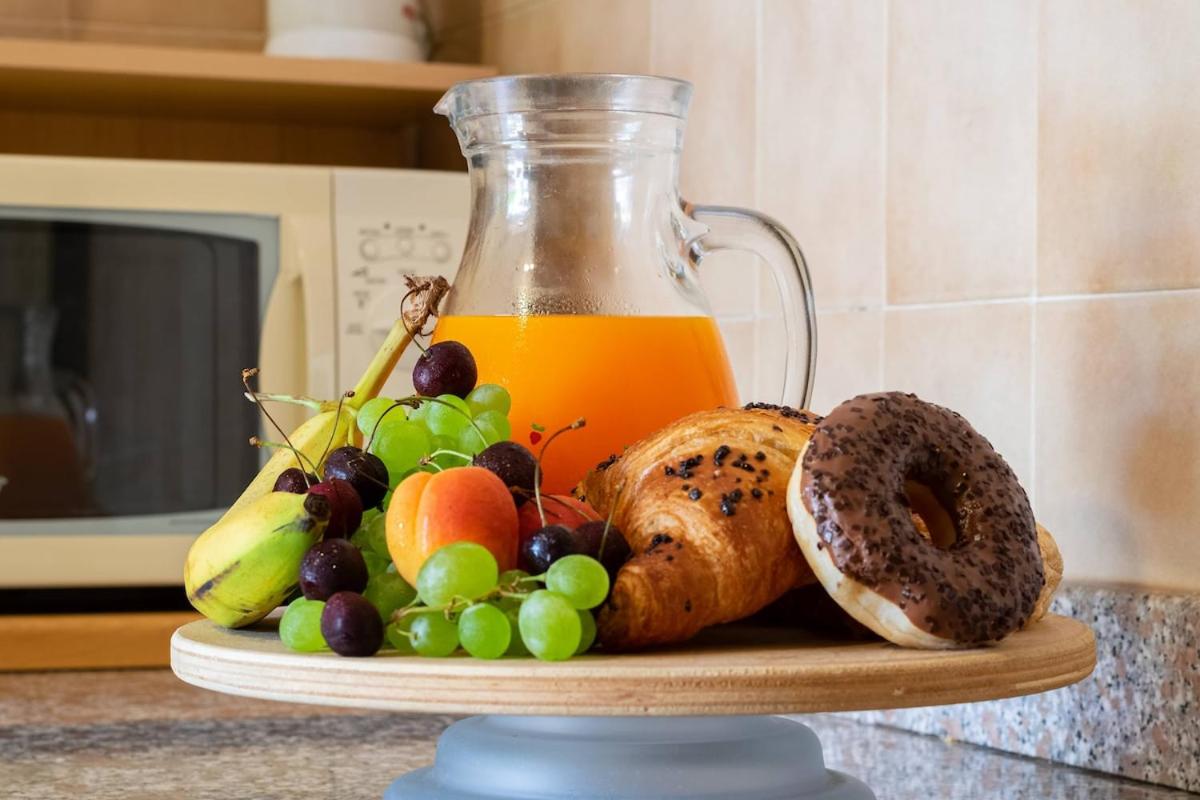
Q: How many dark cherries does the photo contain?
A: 9